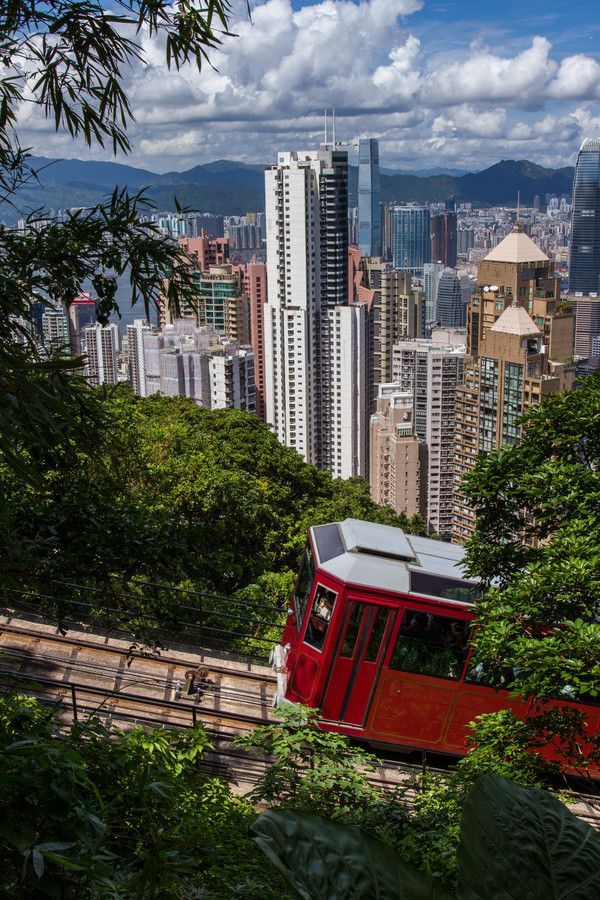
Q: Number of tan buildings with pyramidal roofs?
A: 2